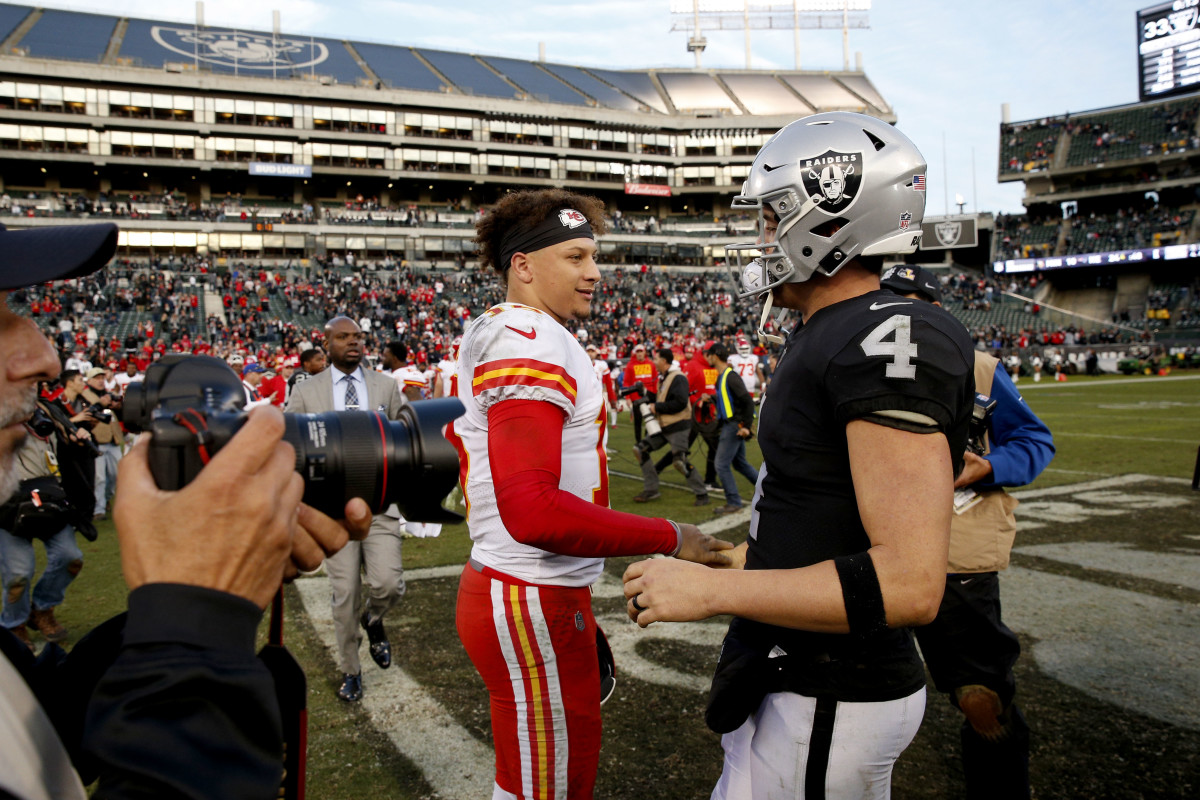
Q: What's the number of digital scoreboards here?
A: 2